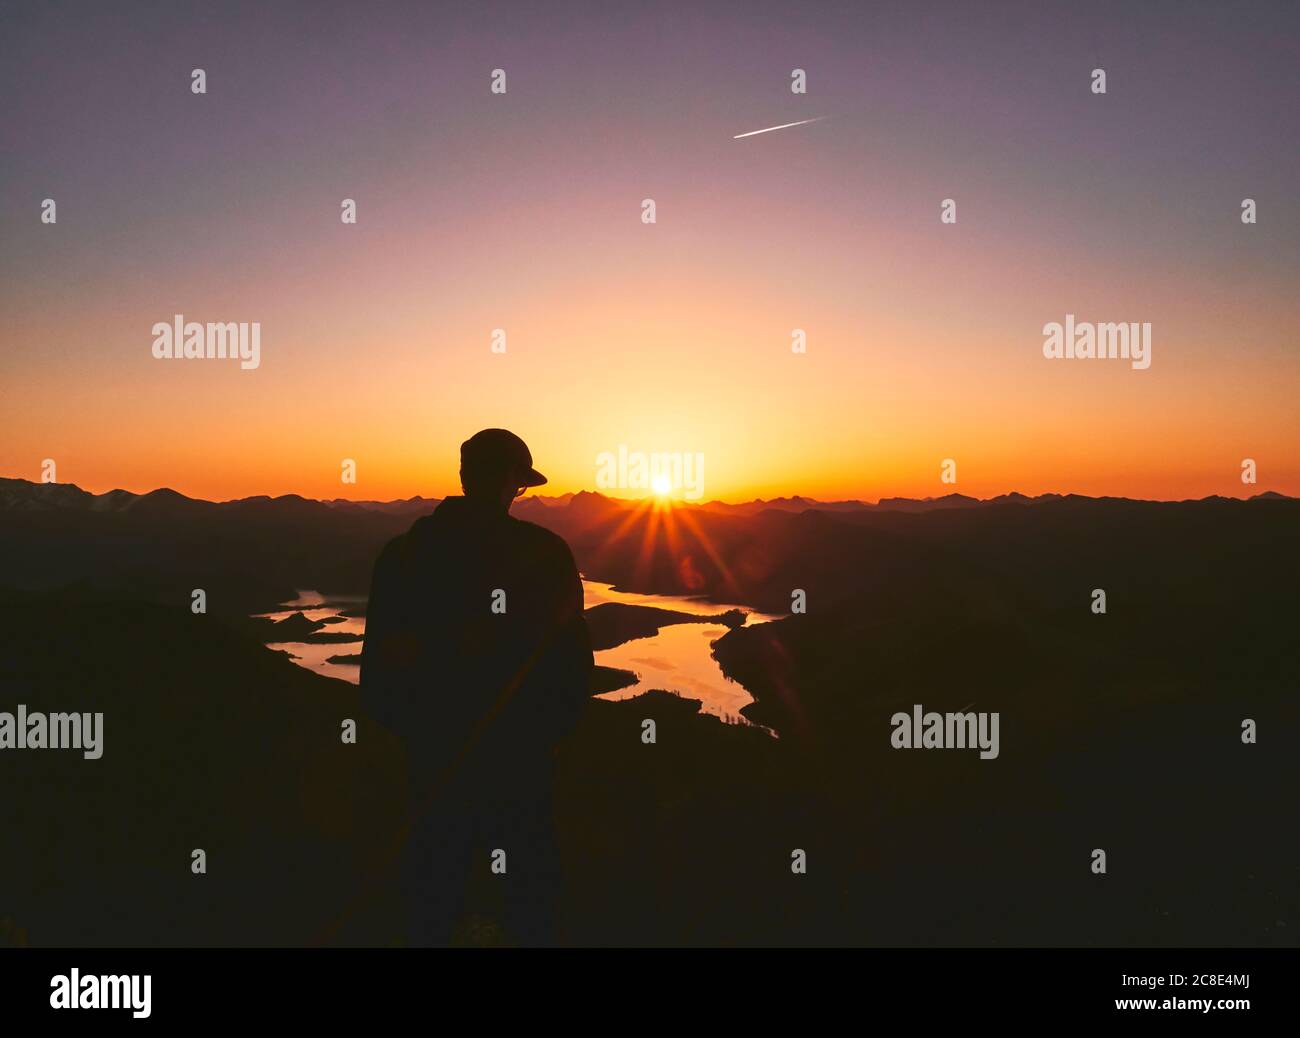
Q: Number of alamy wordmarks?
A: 6